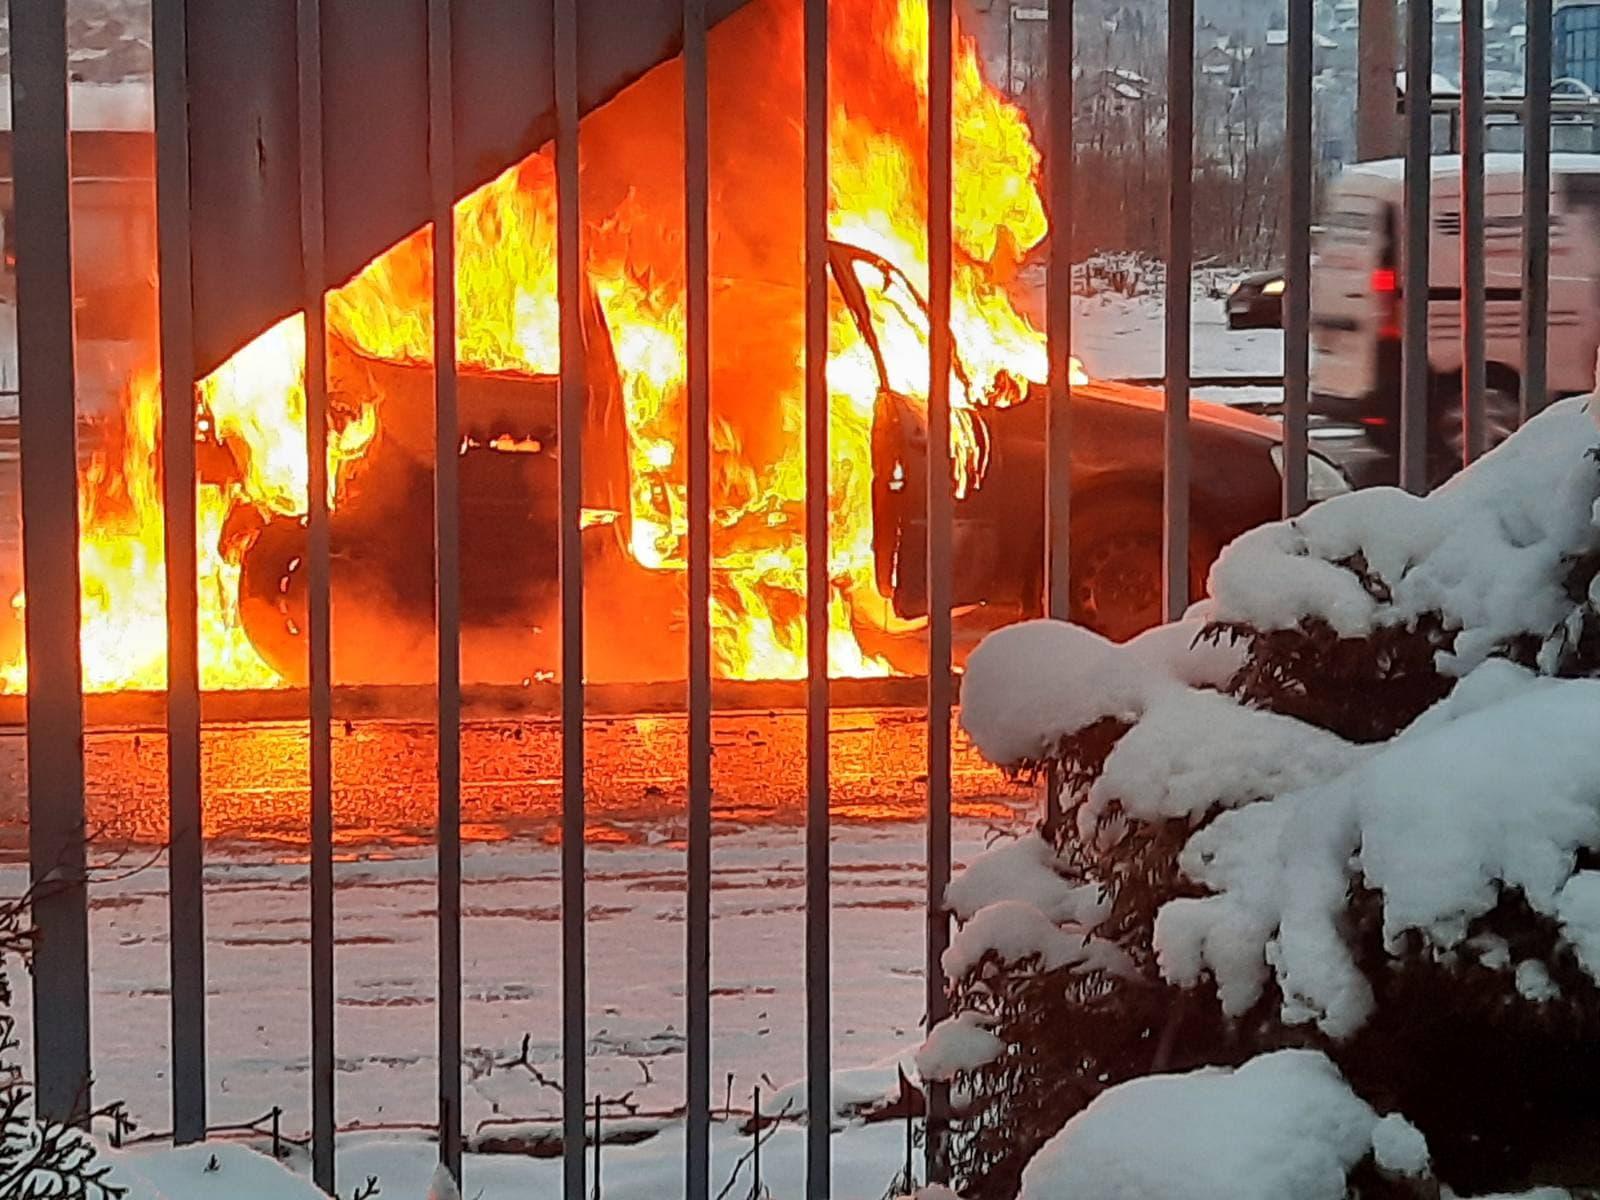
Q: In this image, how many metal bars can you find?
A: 14